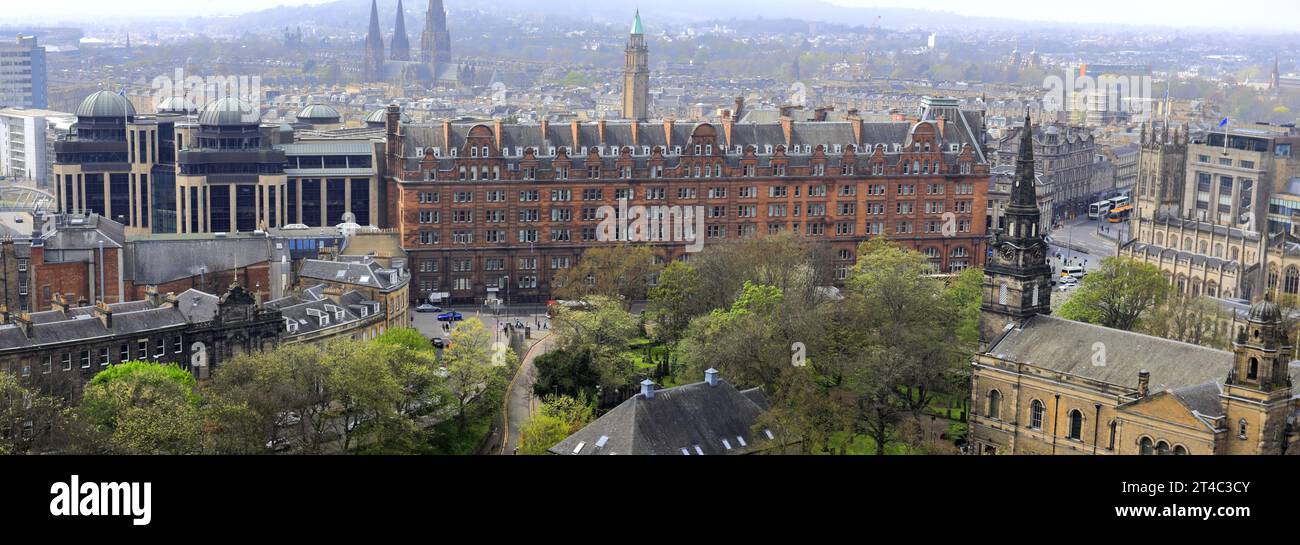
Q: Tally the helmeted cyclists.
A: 0